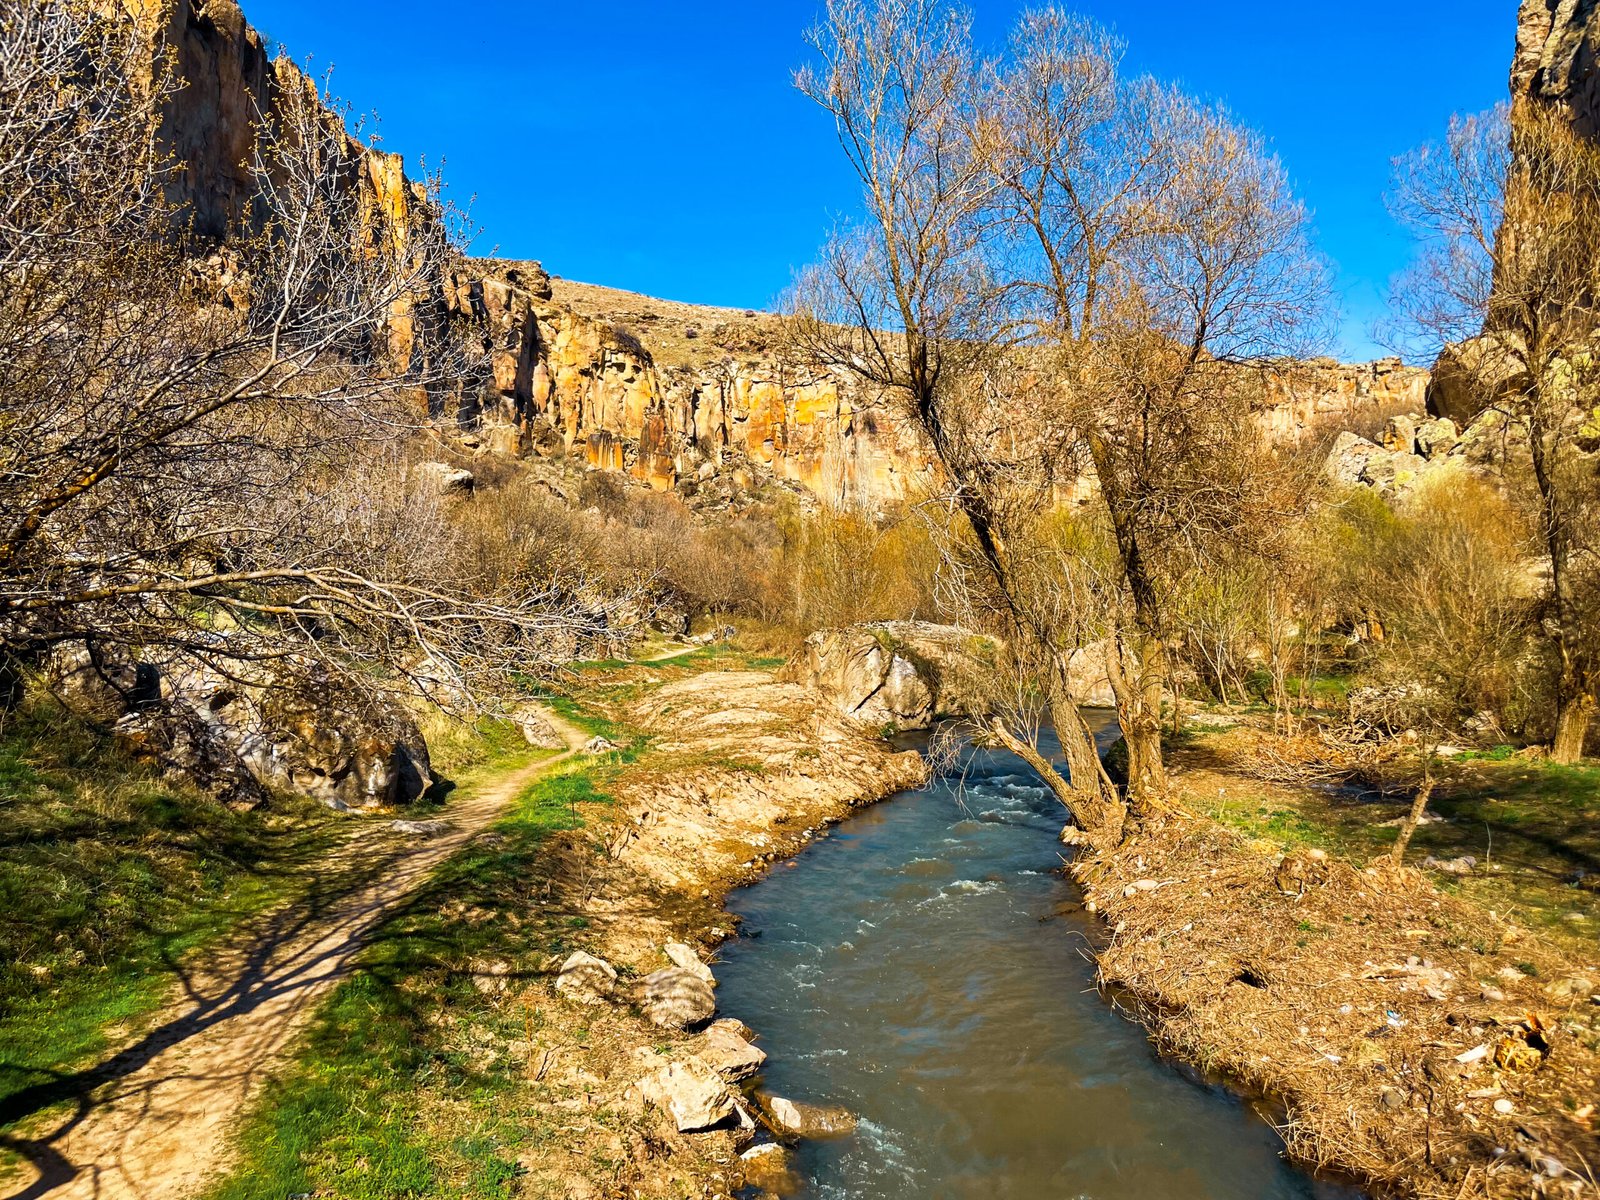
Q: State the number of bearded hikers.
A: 0